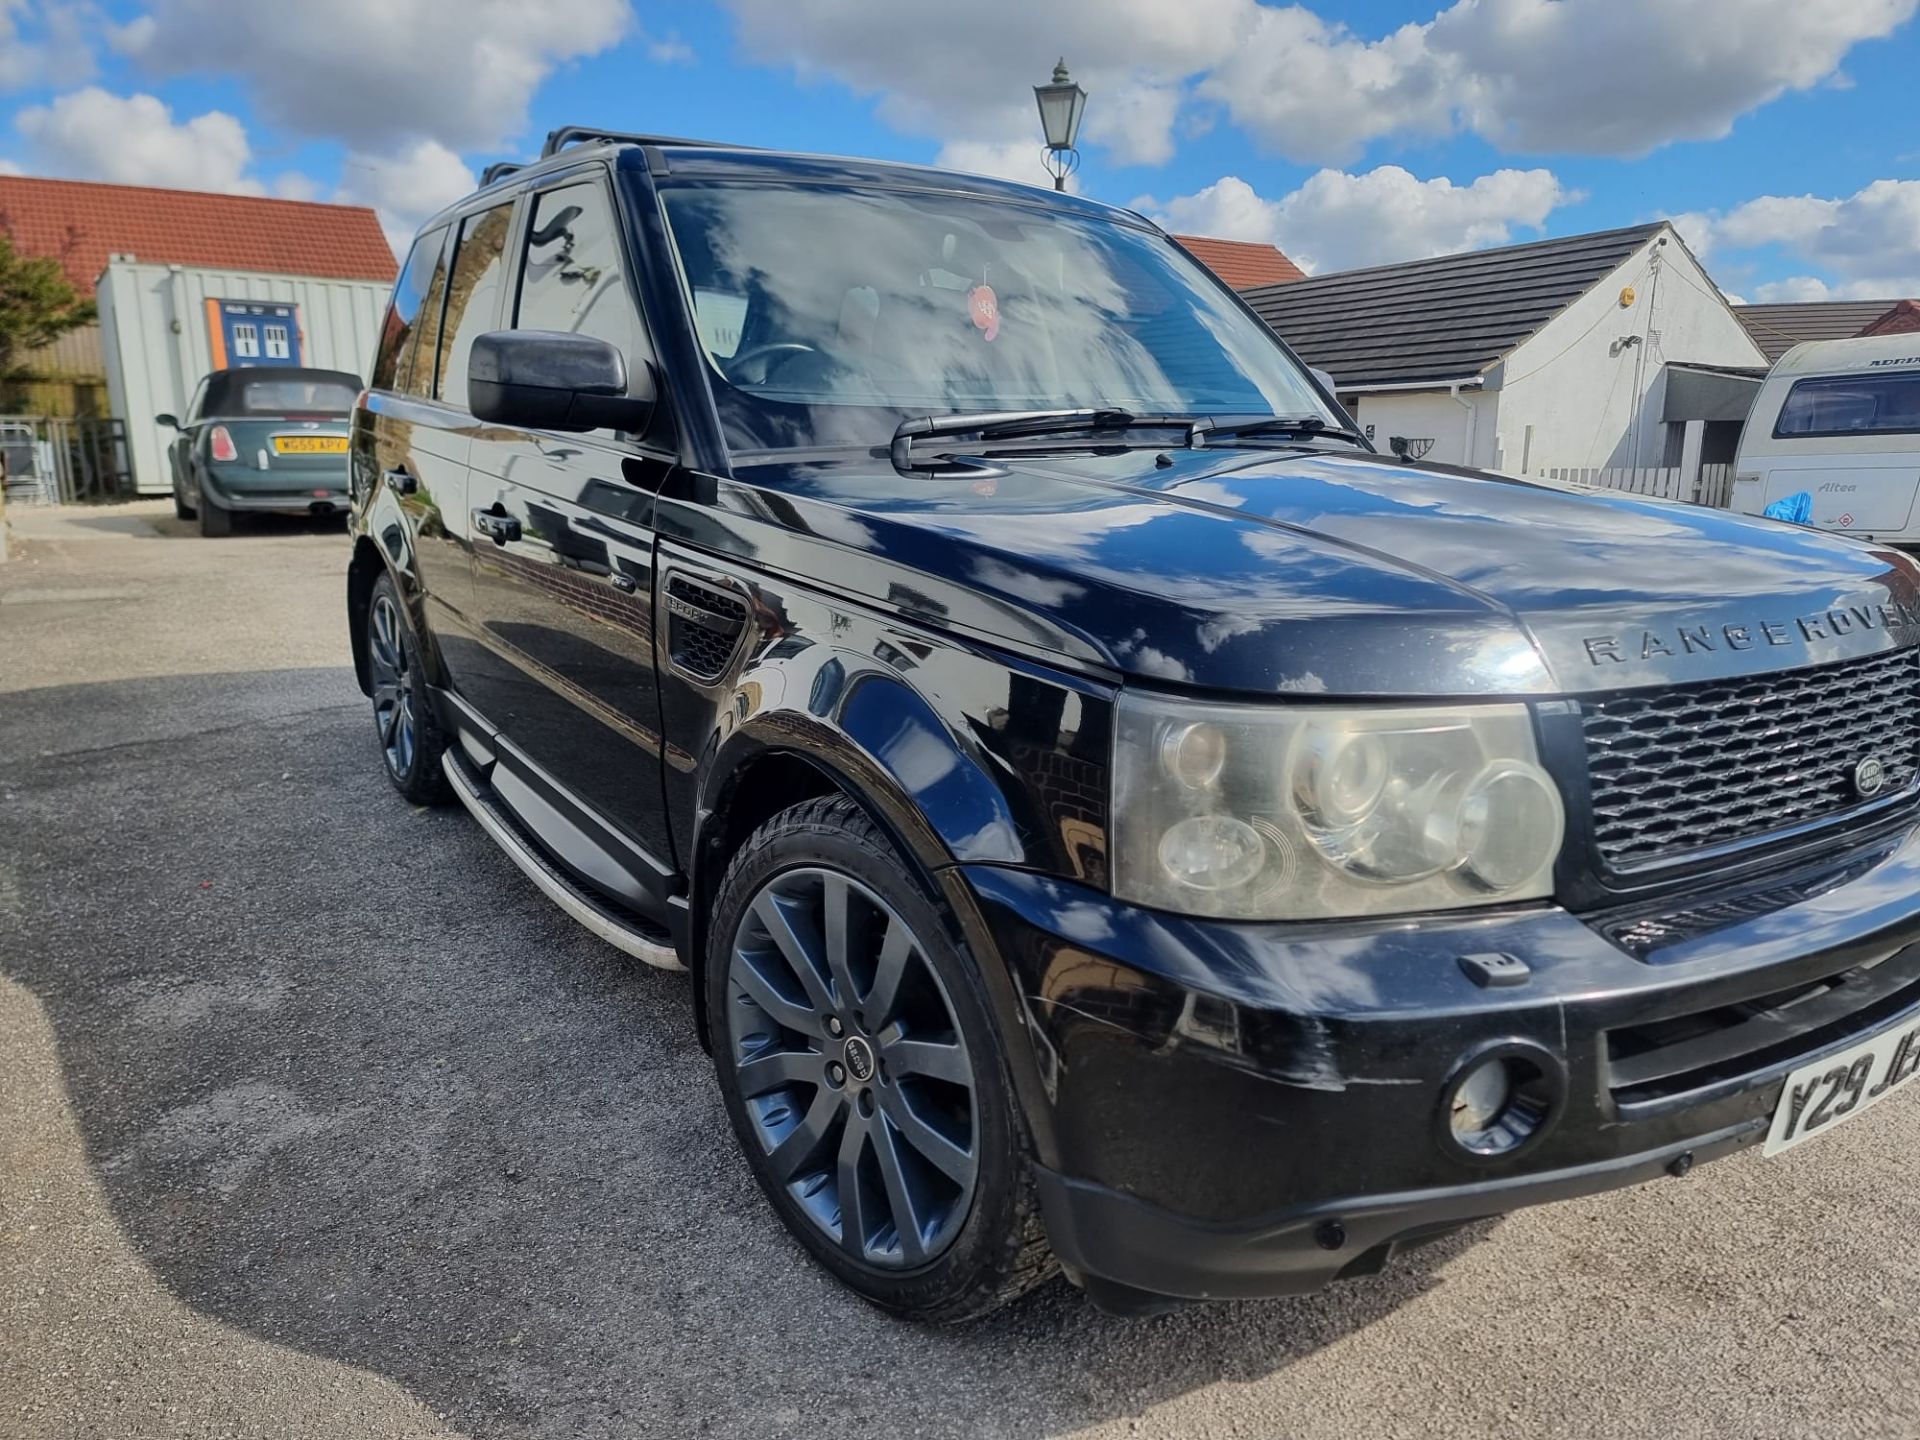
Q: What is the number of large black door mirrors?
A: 1